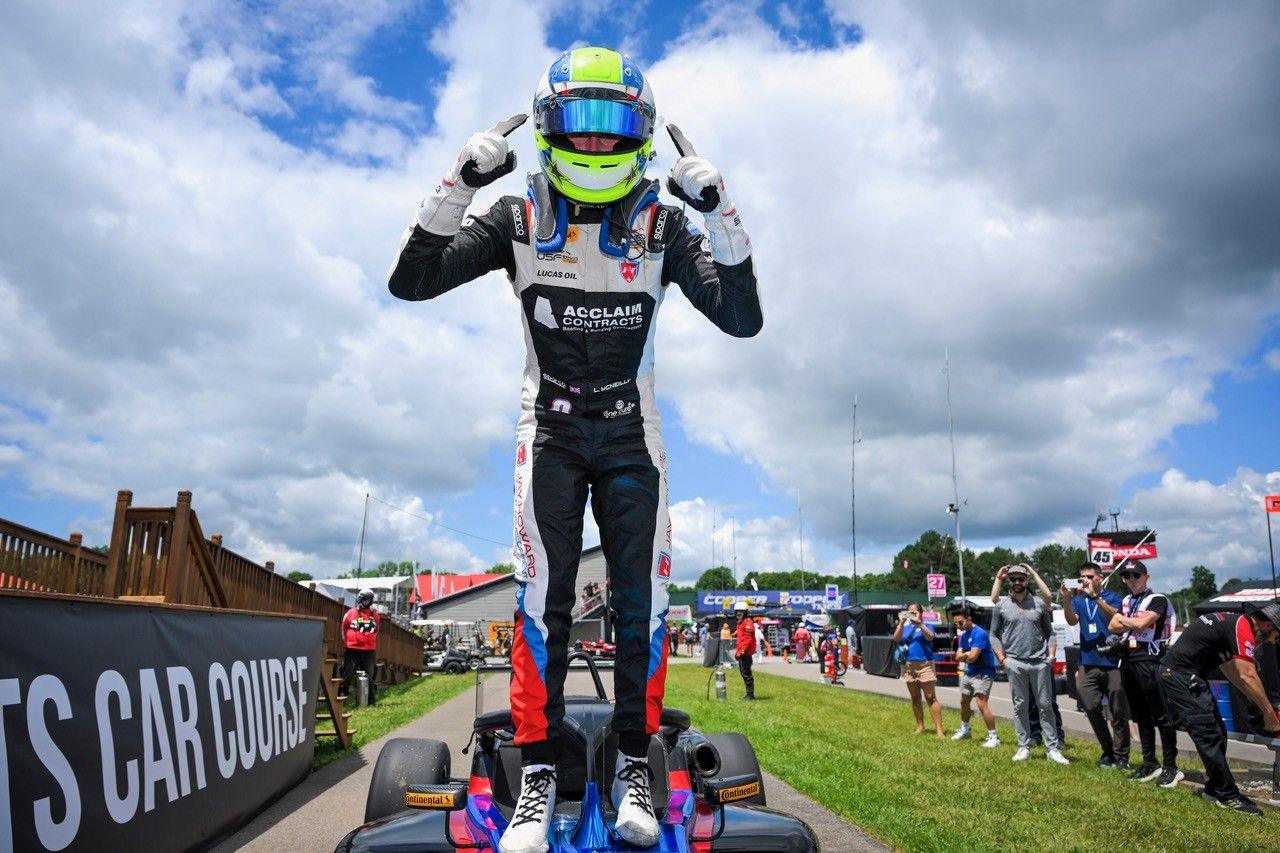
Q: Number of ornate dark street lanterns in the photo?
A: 0